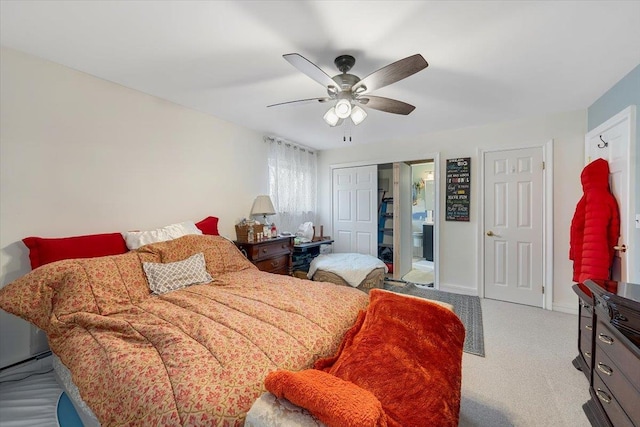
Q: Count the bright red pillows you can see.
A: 2